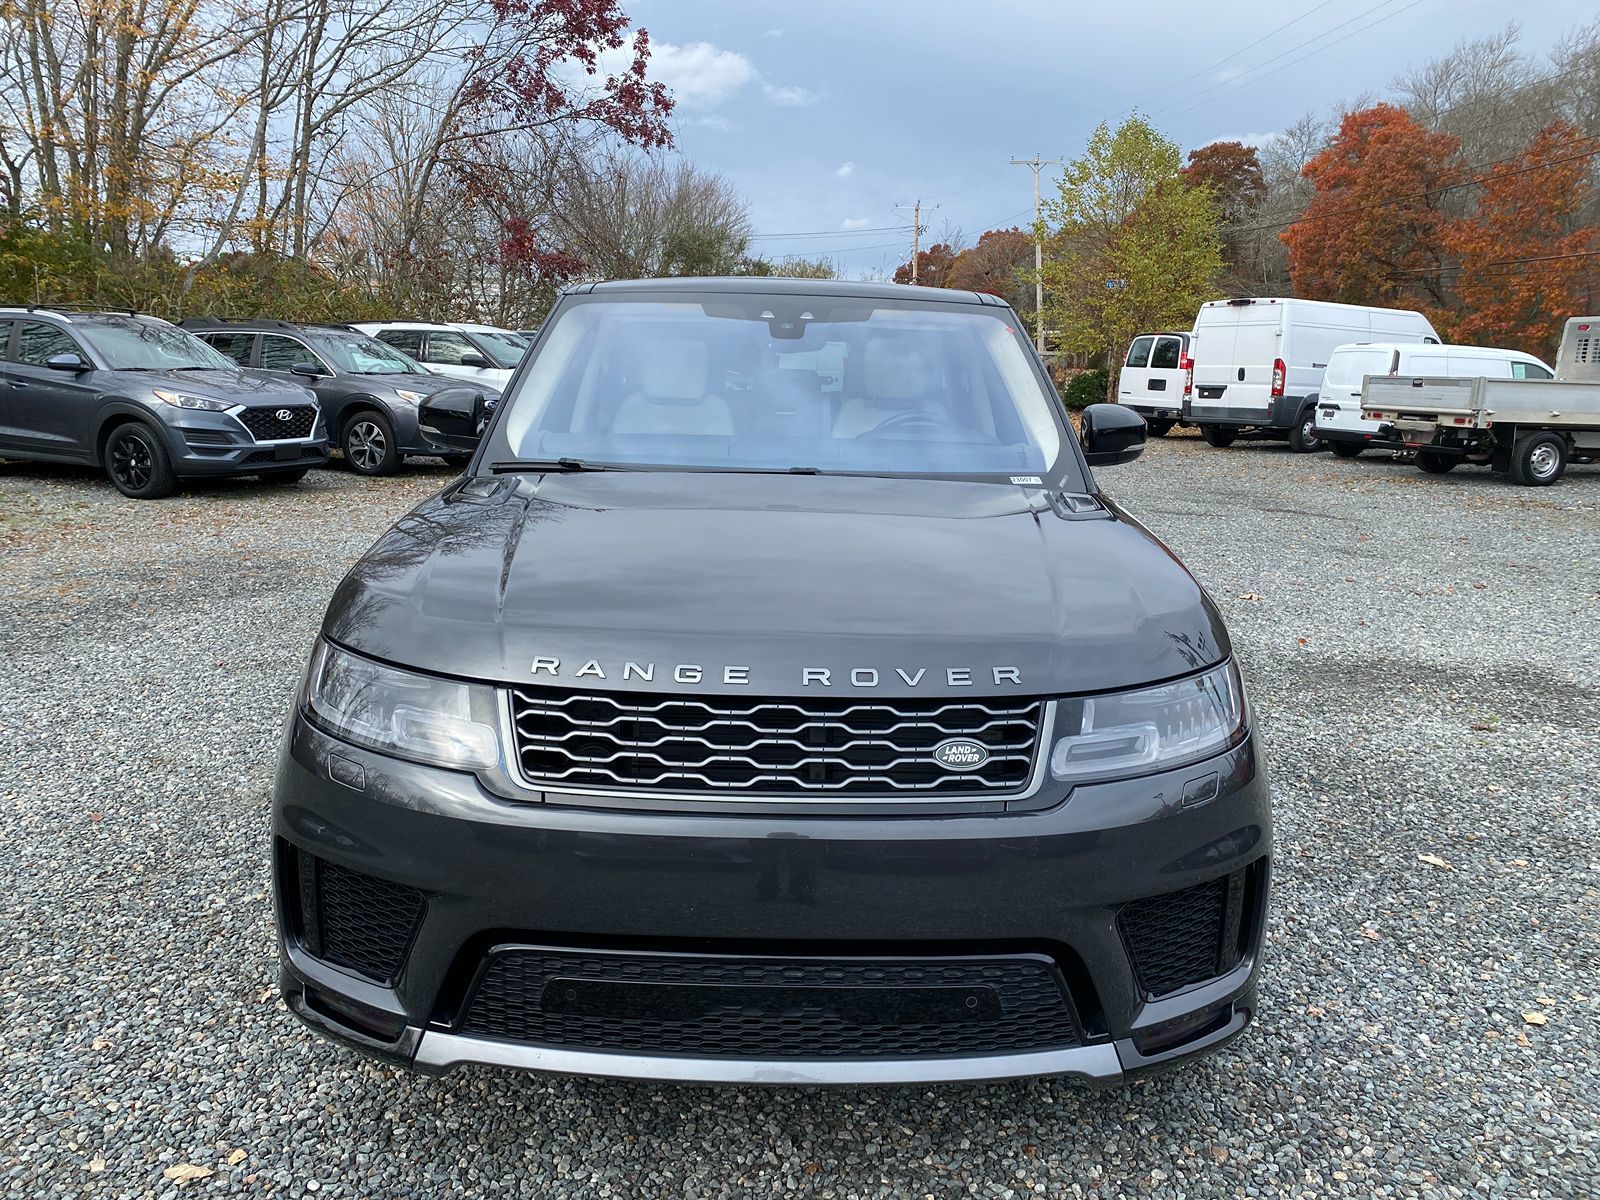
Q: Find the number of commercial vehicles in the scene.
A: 4